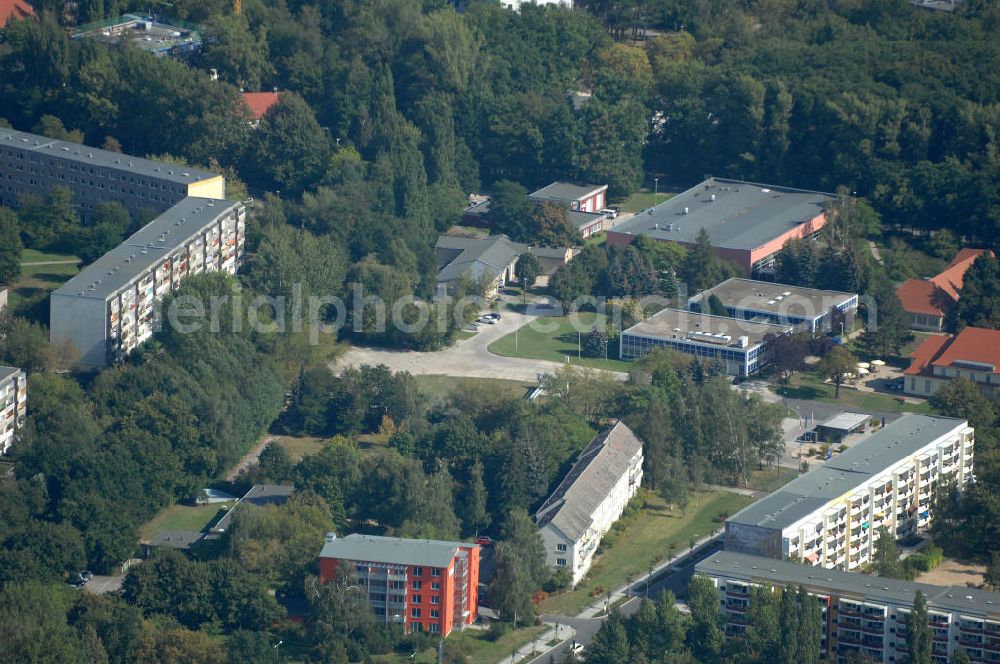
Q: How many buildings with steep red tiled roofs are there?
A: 4